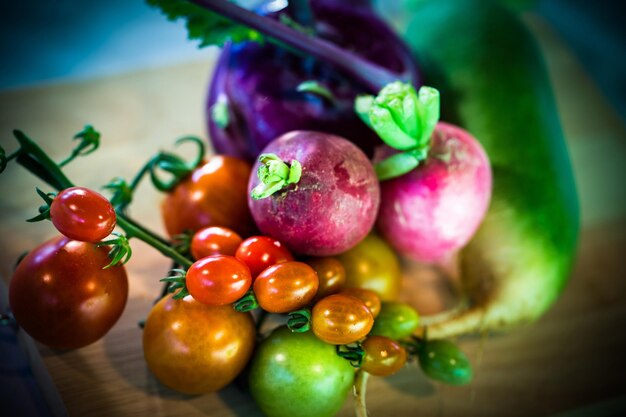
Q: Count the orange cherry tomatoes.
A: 5